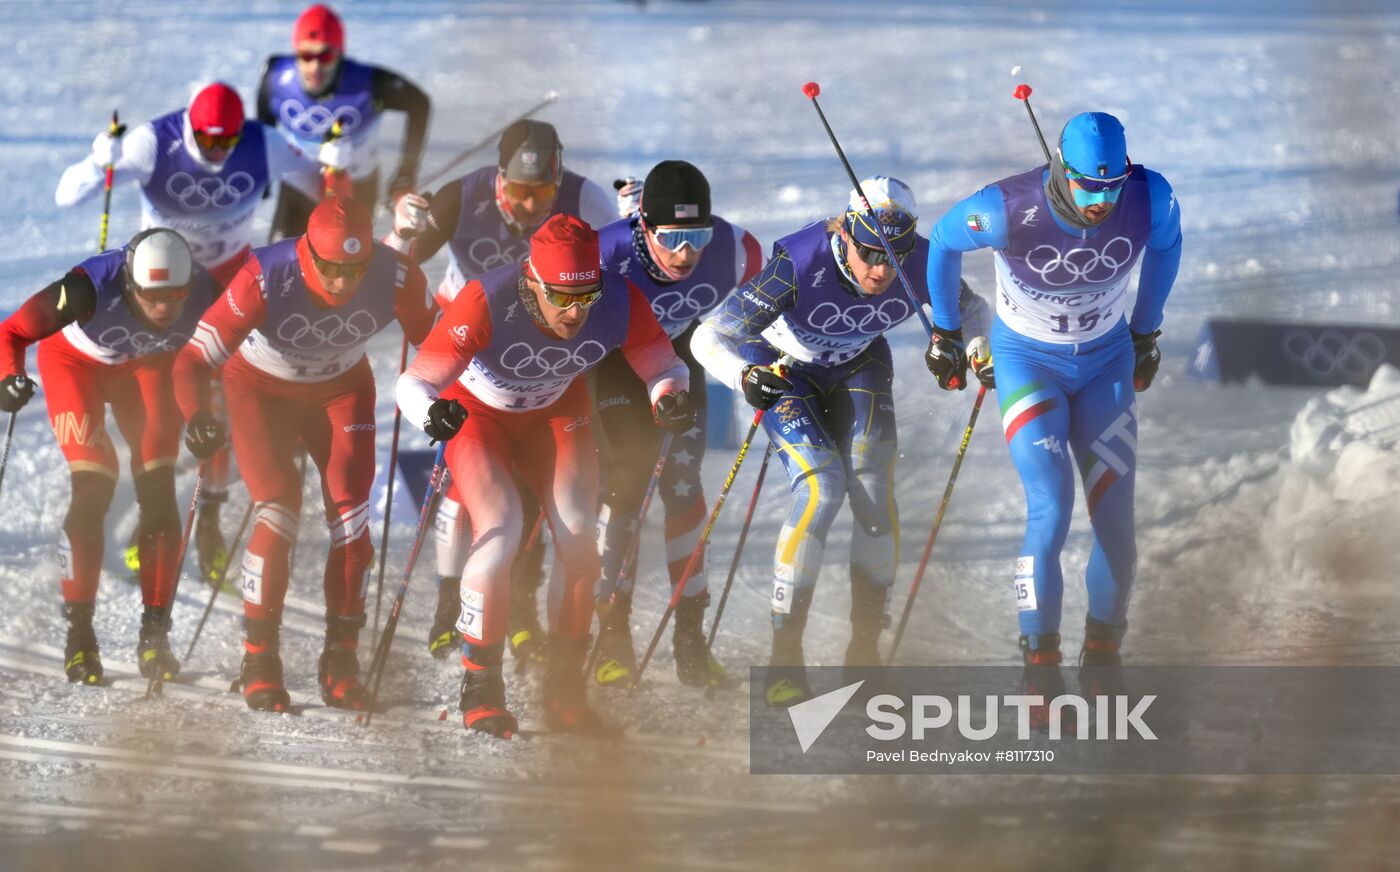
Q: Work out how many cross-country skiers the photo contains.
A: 9